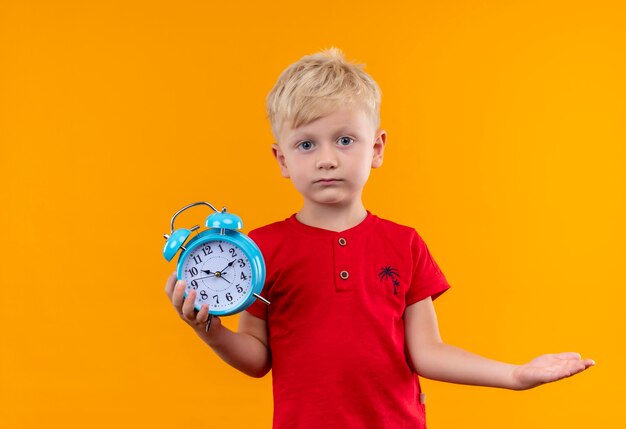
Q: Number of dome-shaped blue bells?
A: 2